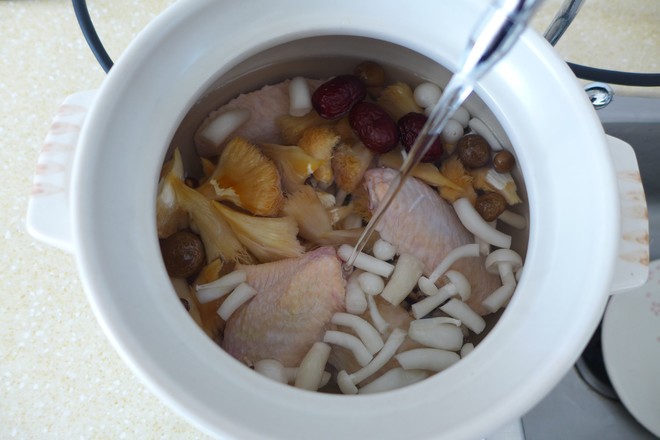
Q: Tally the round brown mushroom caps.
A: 5